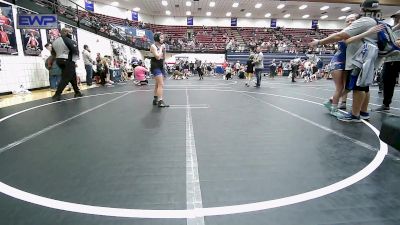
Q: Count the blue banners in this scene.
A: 6